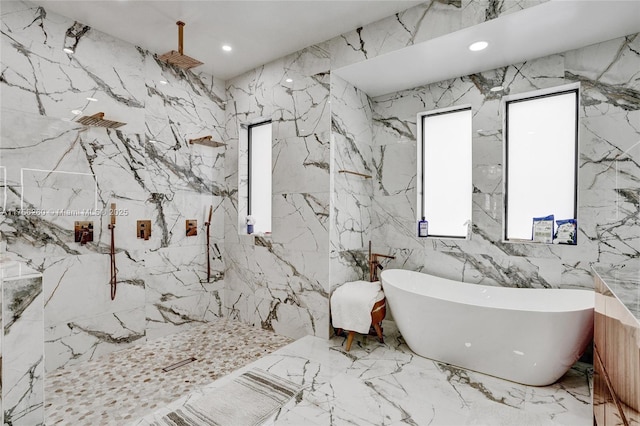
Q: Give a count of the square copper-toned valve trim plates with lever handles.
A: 3